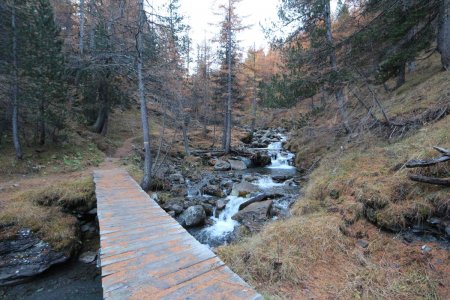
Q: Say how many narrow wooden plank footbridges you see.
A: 1